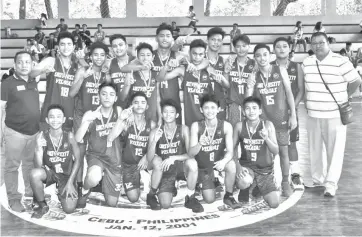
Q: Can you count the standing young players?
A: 10